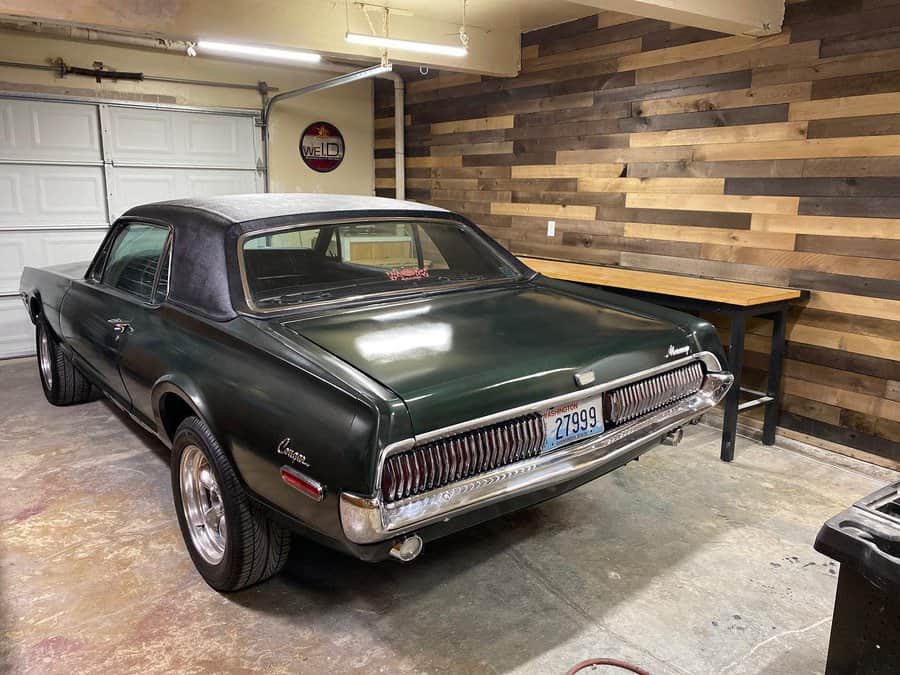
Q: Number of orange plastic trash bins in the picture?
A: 0